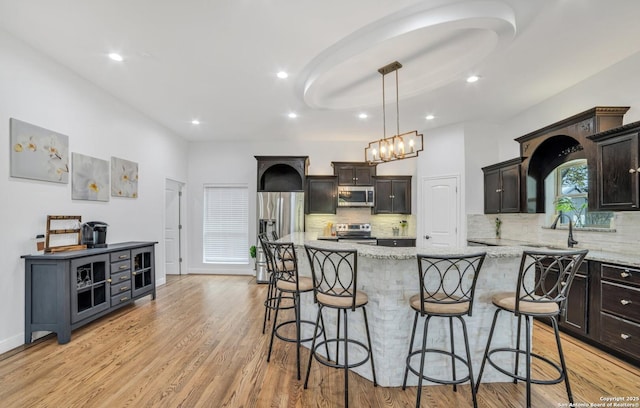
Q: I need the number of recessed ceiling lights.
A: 7